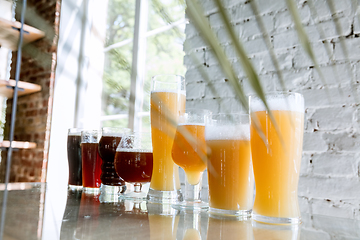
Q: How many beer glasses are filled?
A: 8